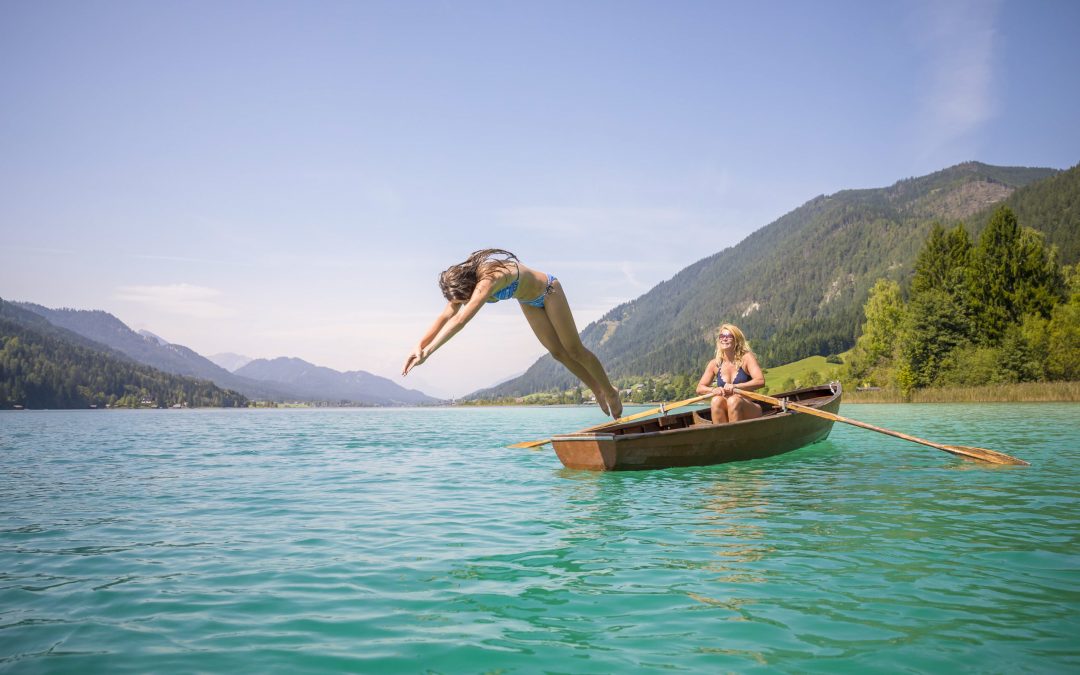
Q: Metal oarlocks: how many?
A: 2